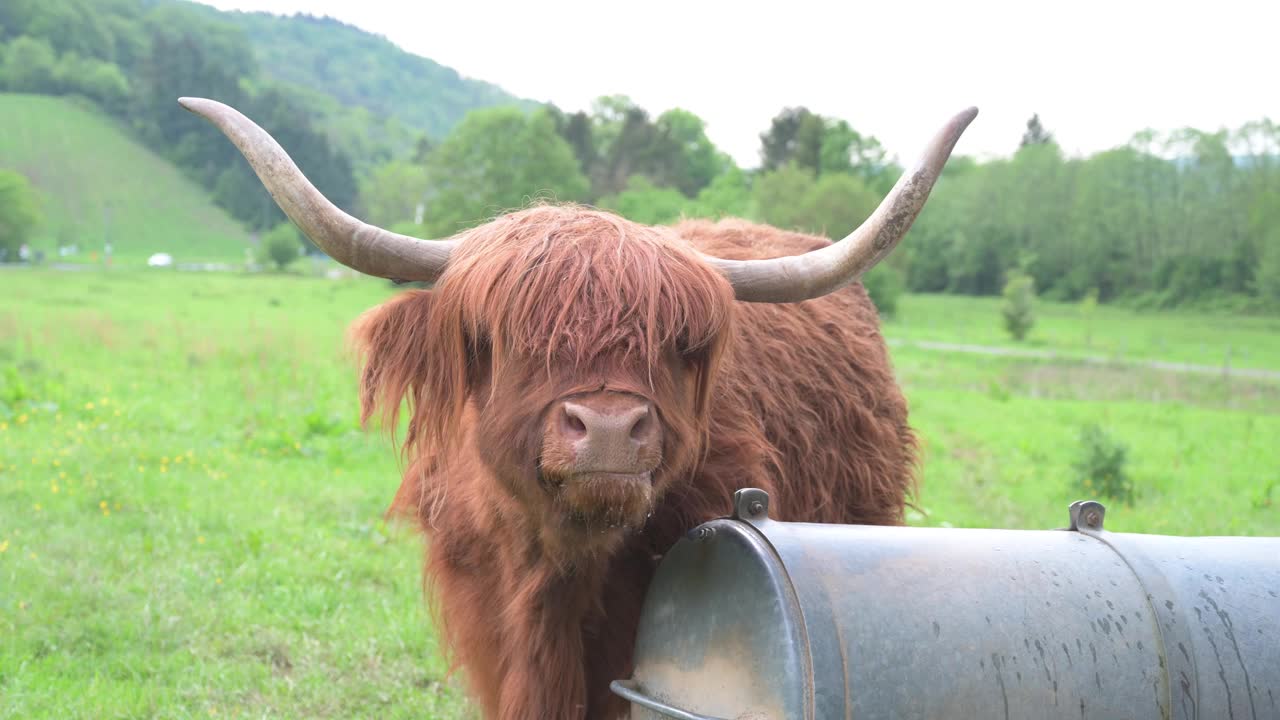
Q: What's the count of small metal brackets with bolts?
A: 2